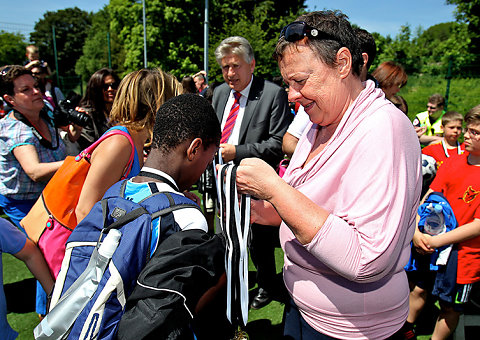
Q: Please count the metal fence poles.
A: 5